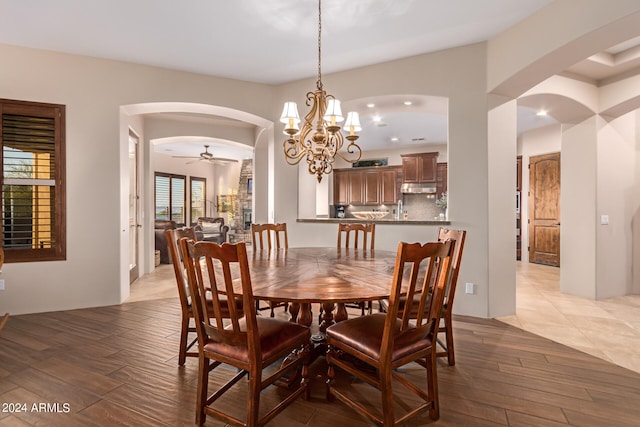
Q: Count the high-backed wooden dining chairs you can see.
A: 6